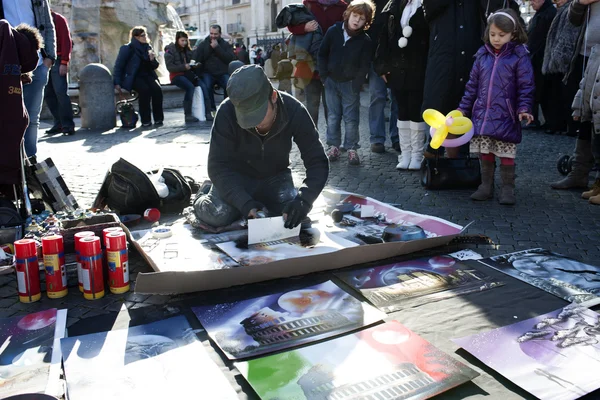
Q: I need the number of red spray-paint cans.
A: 6